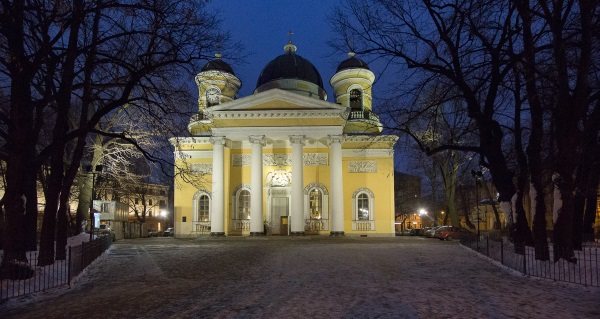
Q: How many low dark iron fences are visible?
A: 2